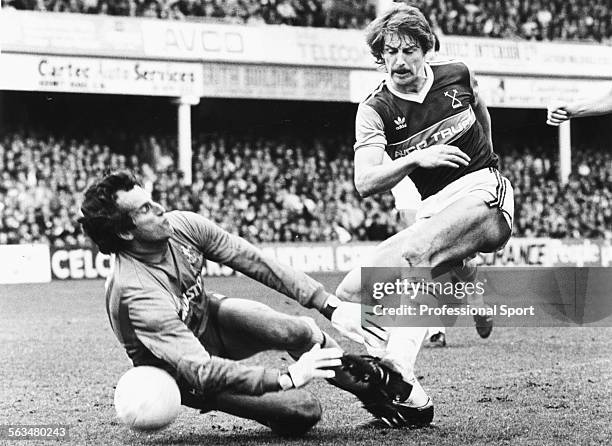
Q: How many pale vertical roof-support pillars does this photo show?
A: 2